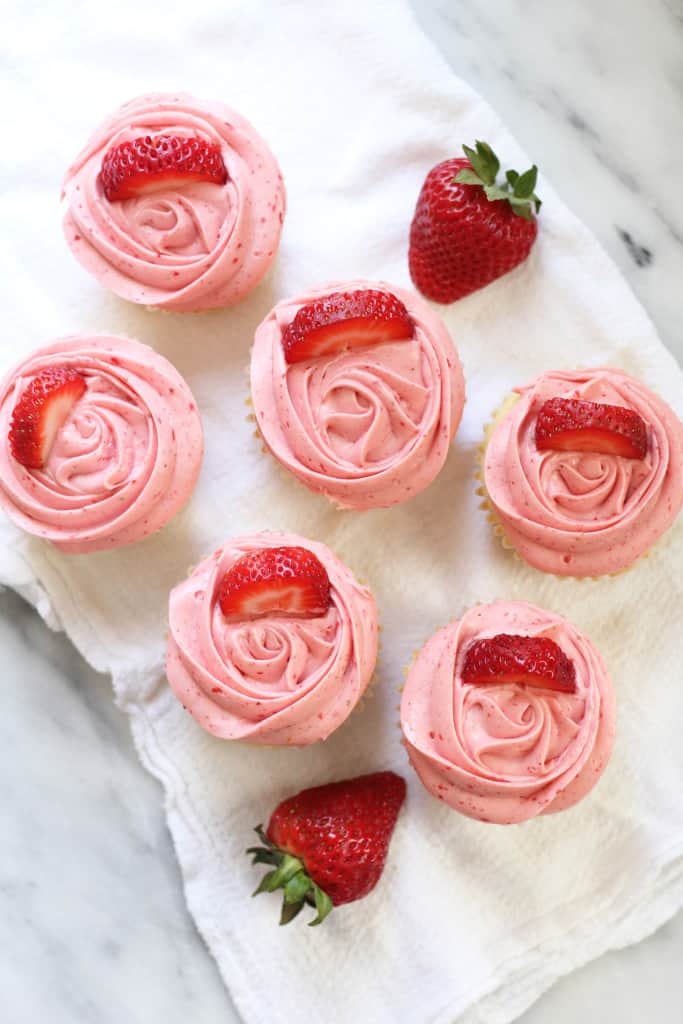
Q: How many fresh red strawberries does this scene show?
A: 2